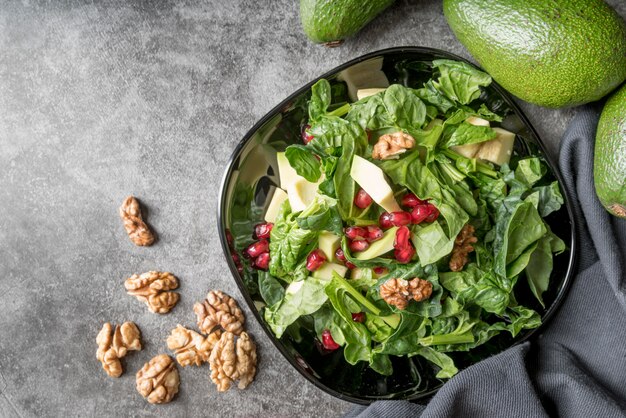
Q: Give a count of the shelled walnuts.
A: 10